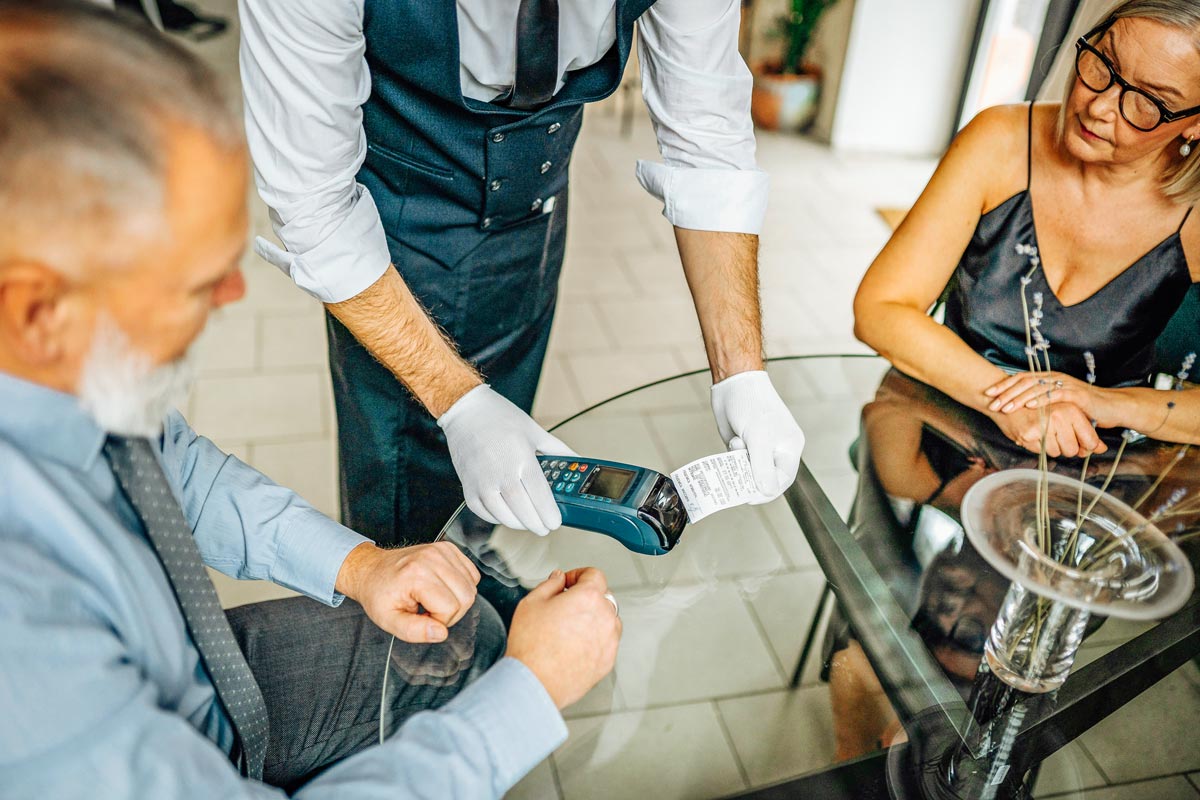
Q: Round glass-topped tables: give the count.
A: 1